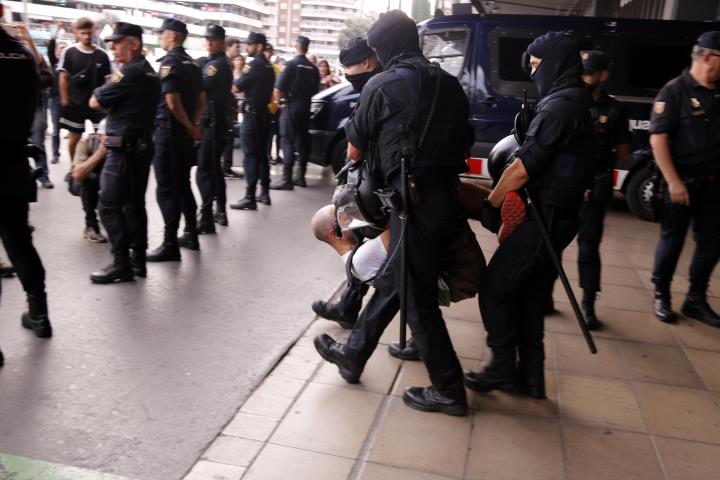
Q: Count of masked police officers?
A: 3